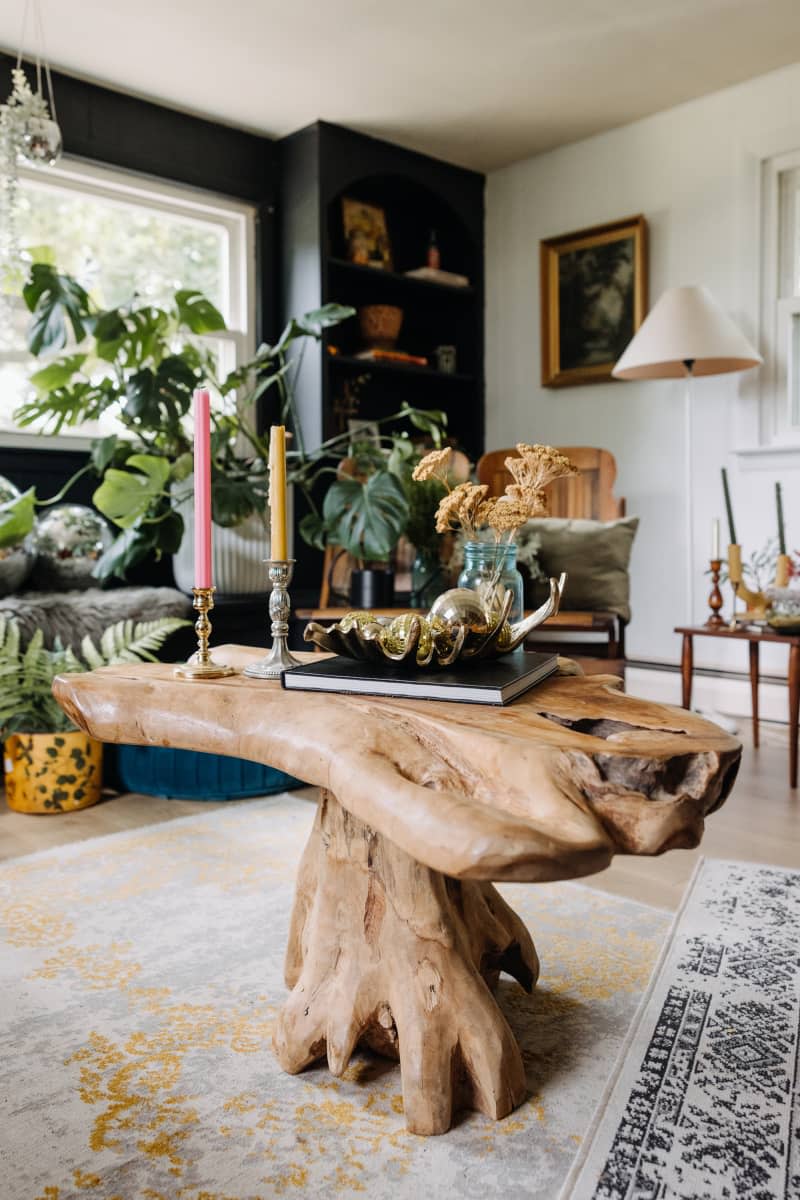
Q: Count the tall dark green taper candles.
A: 2